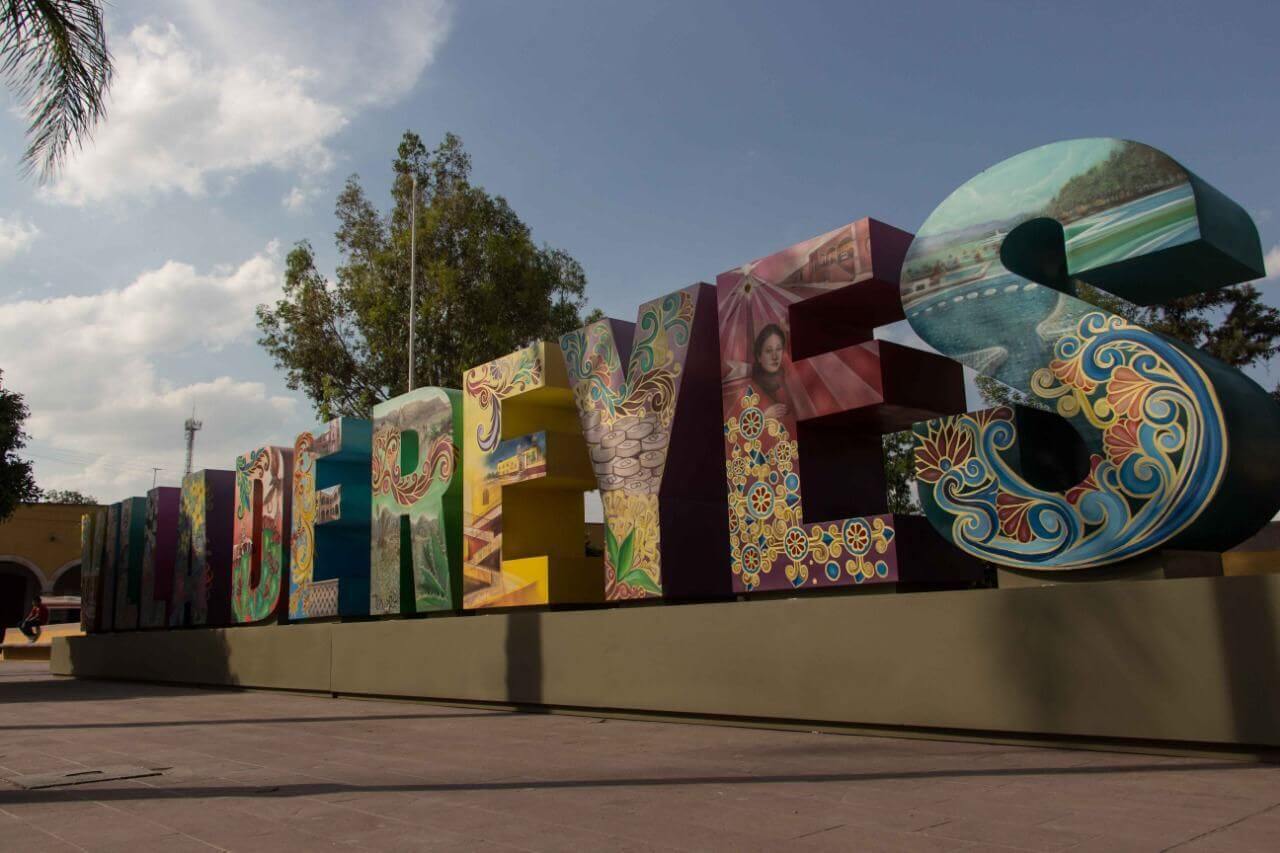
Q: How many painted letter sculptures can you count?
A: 12